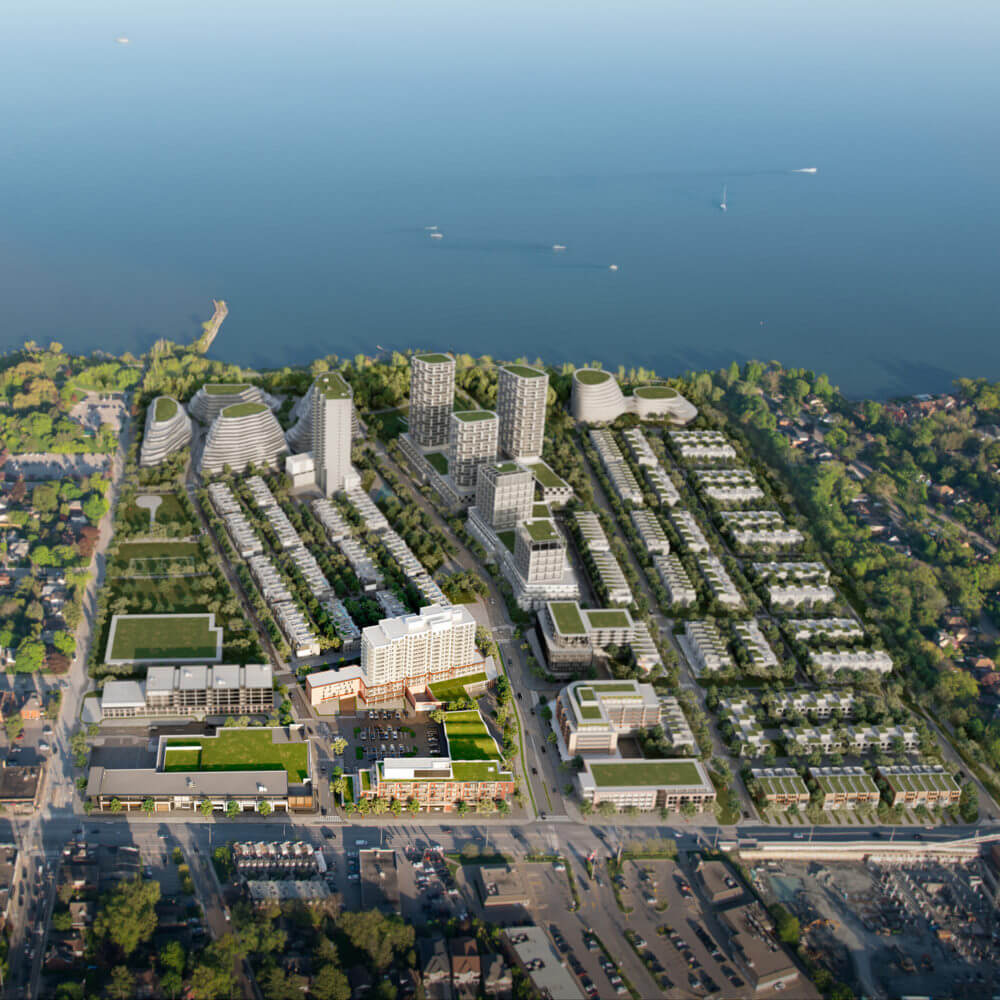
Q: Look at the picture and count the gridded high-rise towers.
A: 5